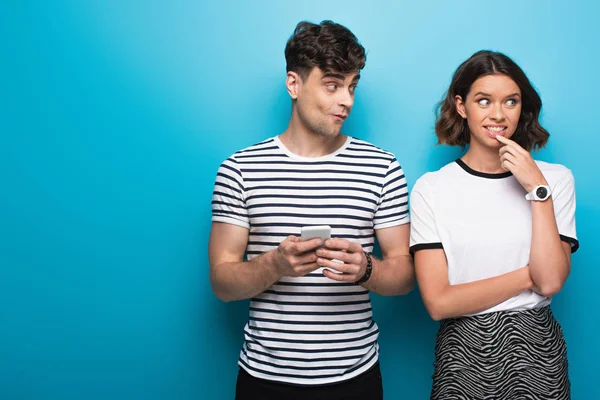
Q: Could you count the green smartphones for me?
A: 0